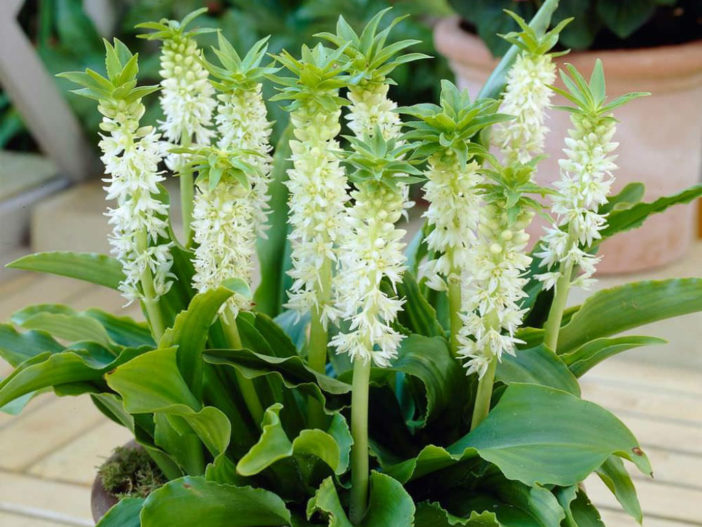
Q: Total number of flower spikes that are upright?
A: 11